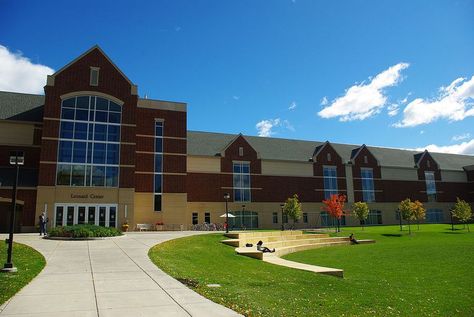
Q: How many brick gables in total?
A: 5